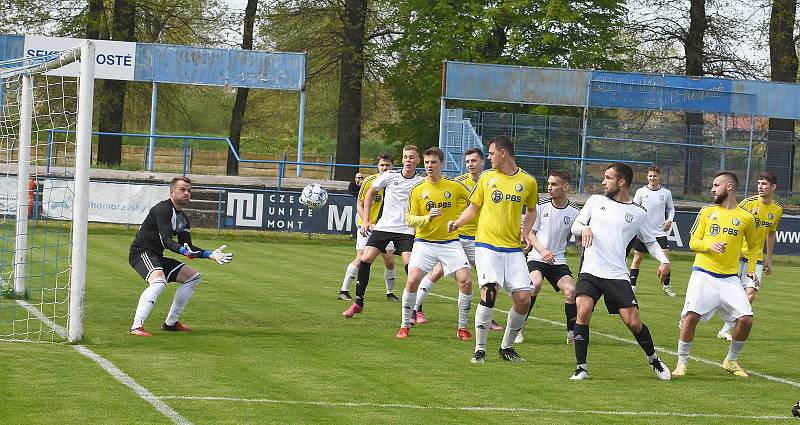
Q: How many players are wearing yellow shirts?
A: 6